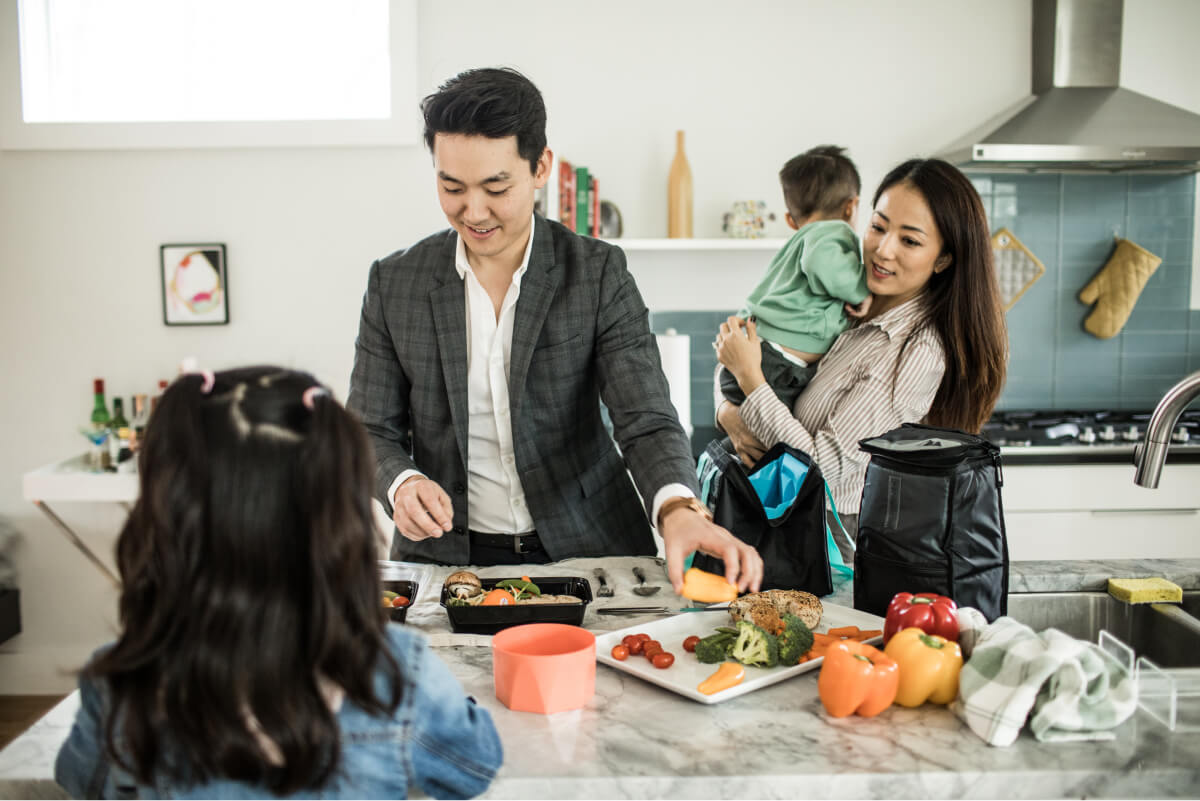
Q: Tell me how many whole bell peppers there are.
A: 3